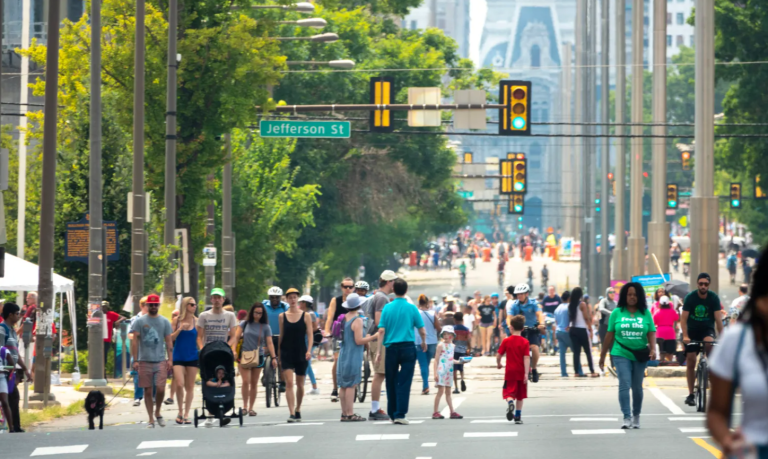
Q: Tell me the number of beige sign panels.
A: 2